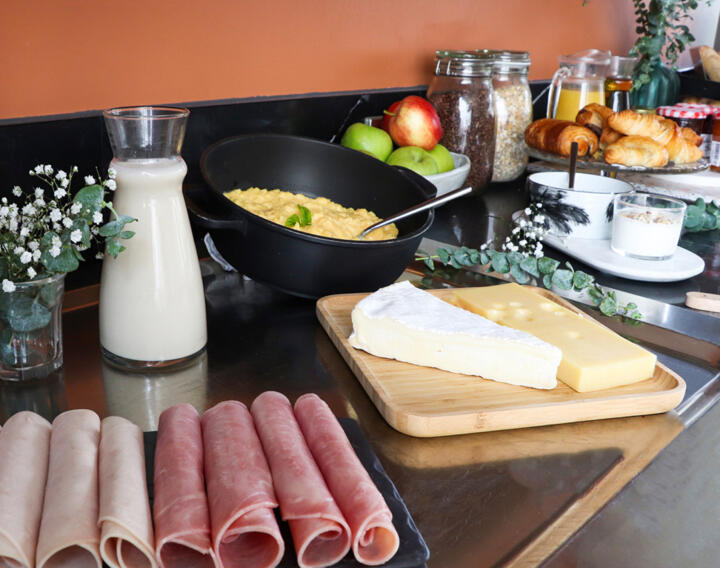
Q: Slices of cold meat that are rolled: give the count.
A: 7